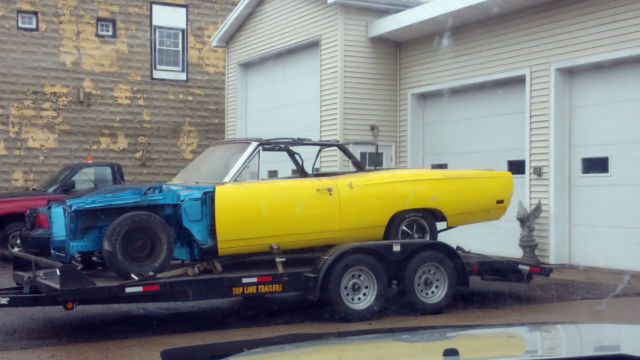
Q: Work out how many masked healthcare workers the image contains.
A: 0